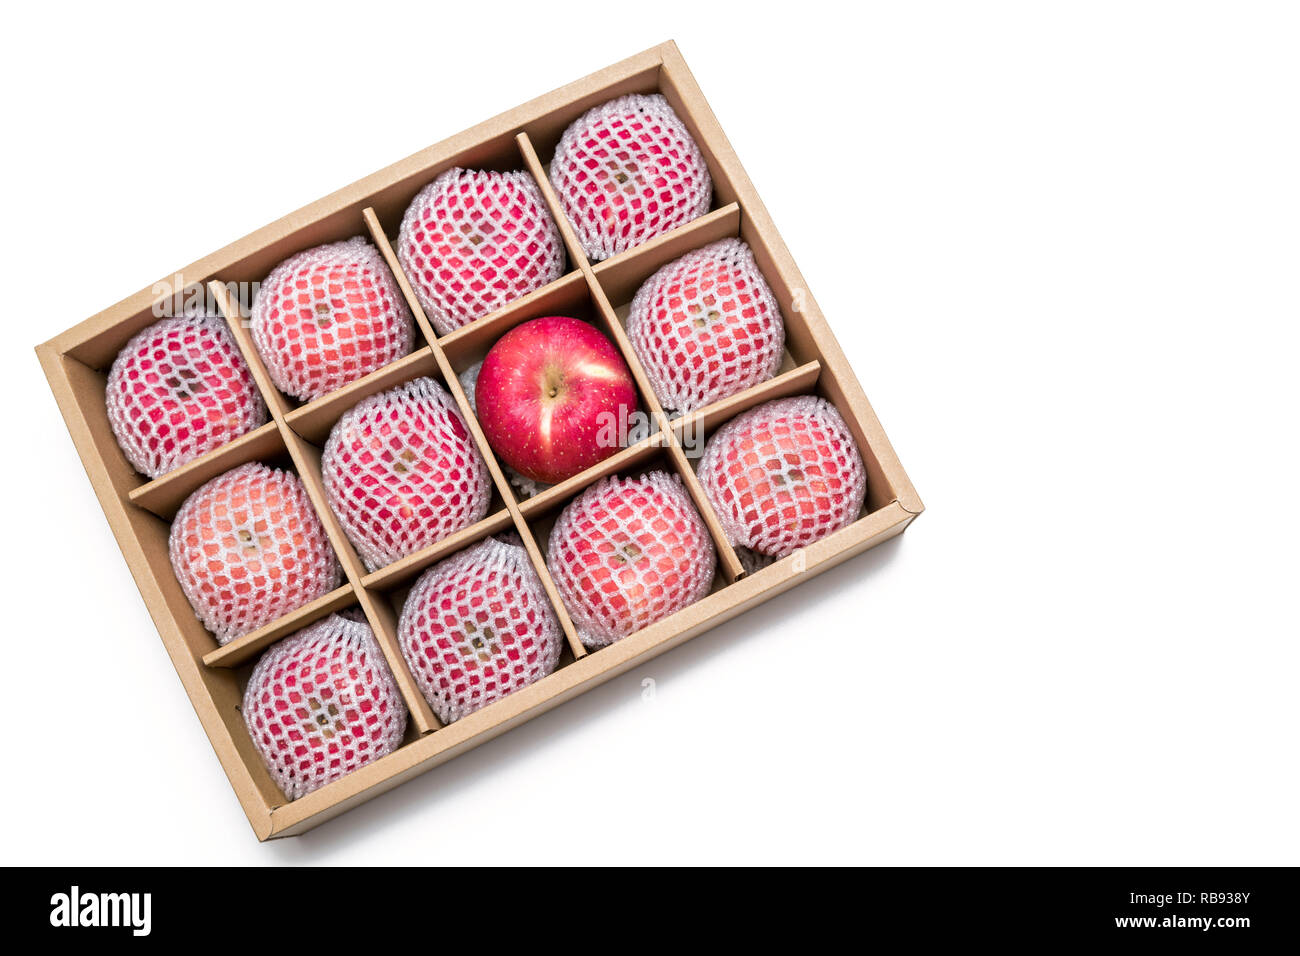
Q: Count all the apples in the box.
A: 12